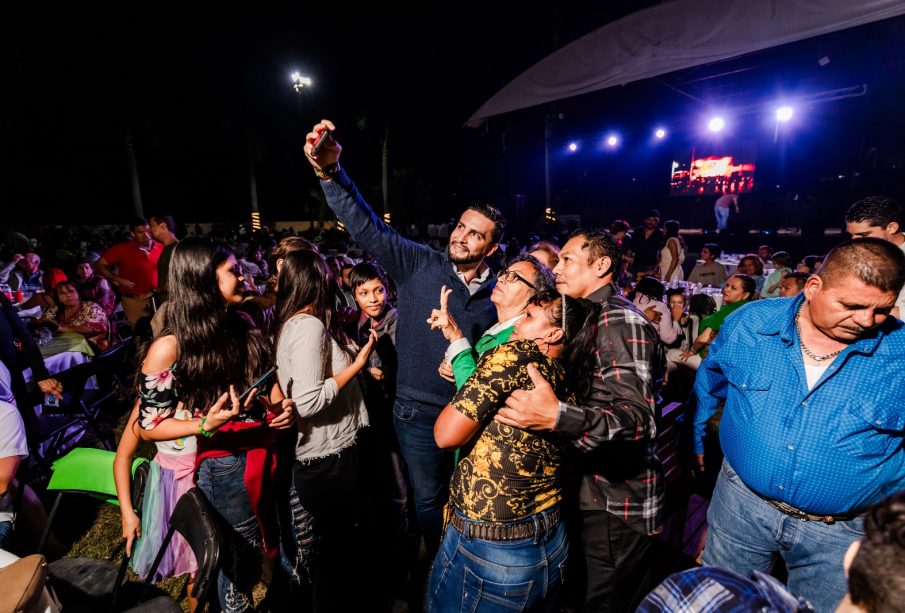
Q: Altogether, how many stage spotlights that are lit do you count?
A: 5